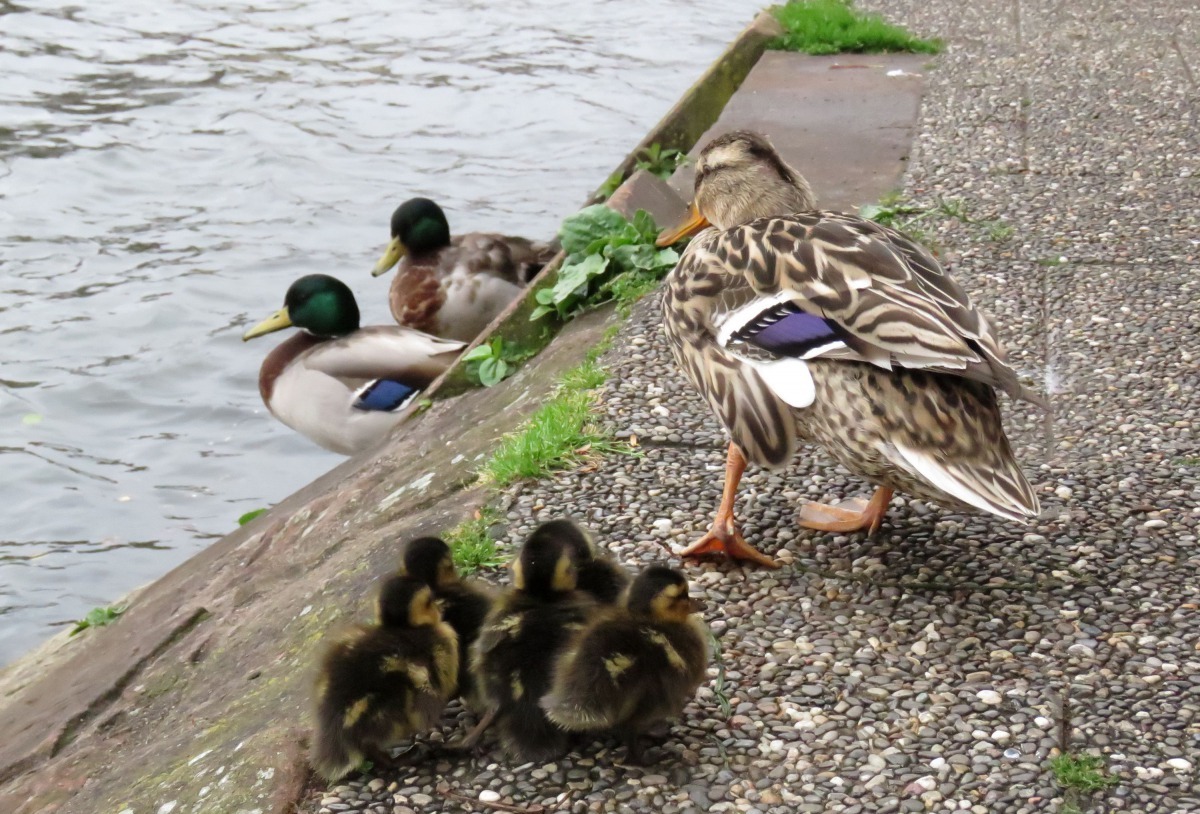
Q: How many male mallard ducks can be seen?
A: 2